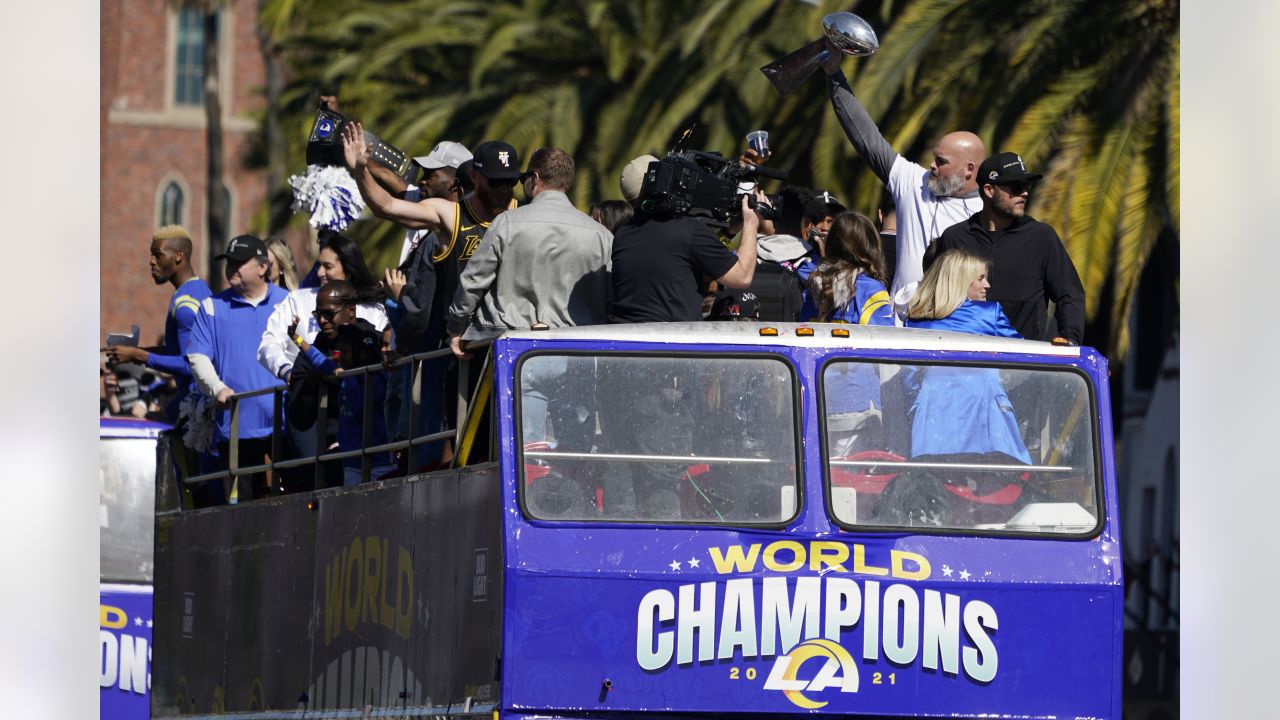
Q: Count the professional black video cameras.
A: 1